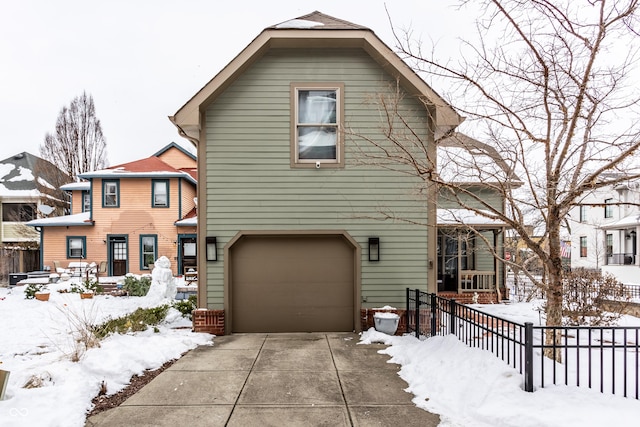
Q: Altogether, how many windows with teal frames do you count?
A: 5